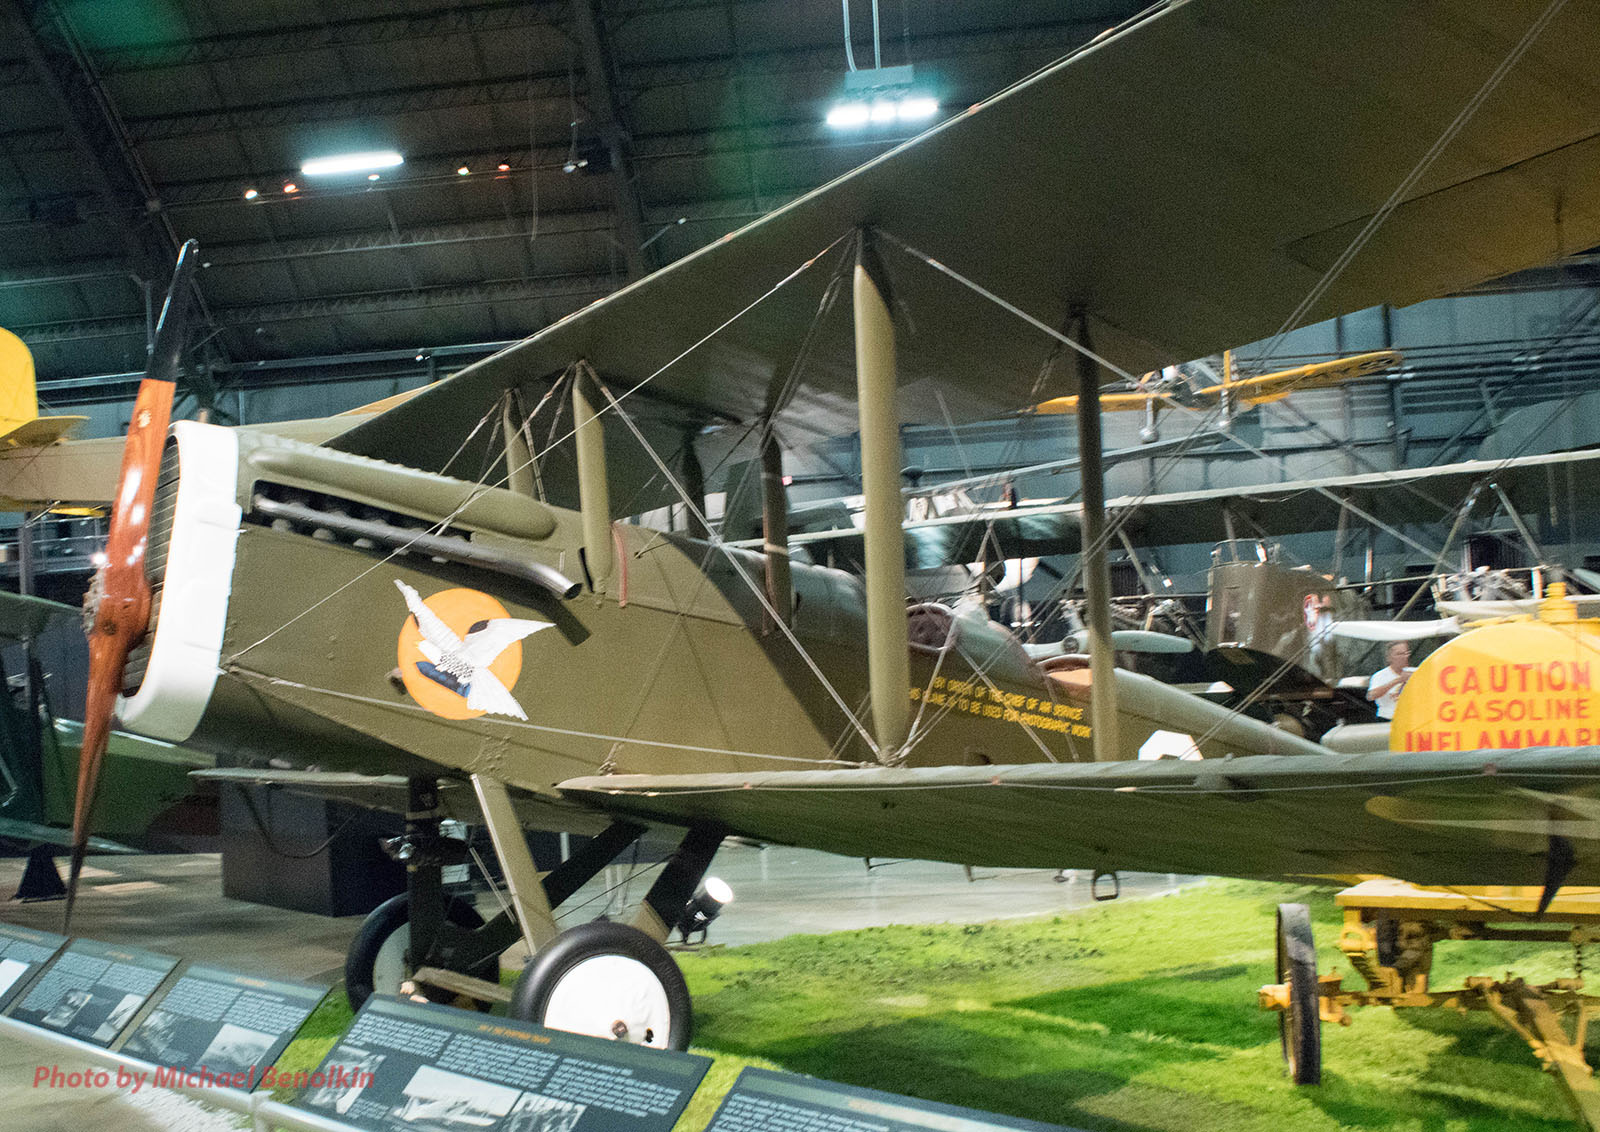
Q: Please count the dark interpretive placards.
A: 5